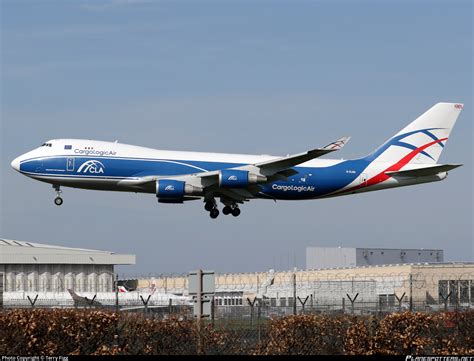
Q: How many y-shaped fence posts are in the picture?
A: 8